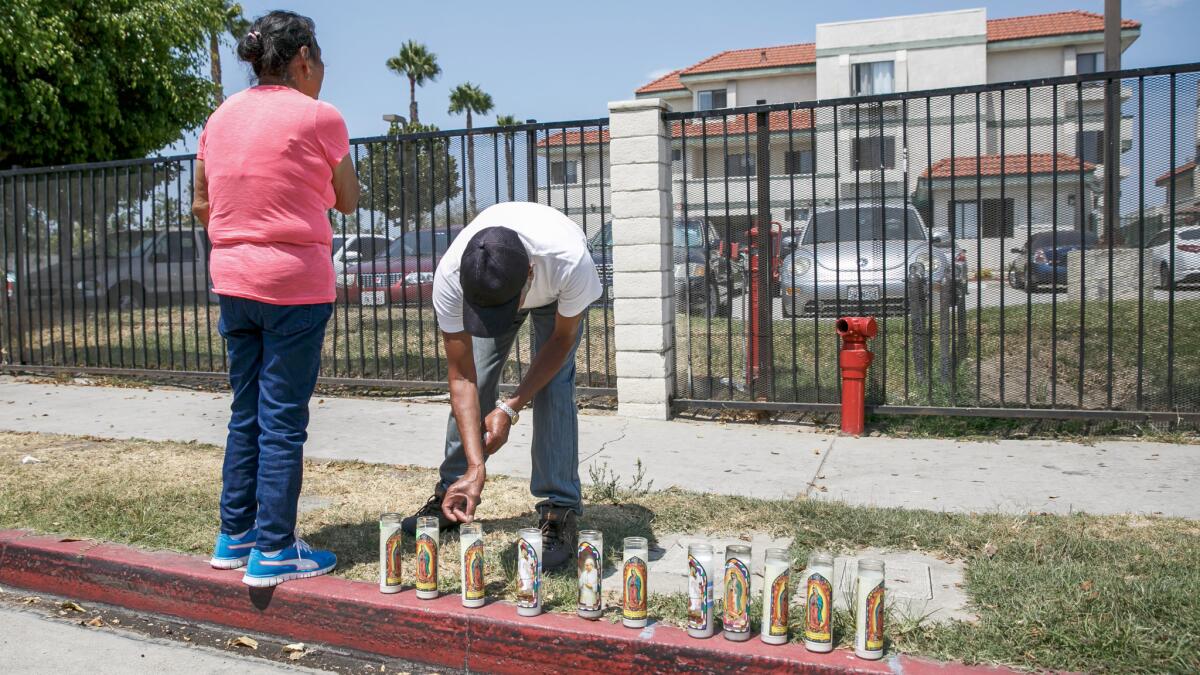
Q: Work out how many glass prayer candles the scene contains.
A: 11